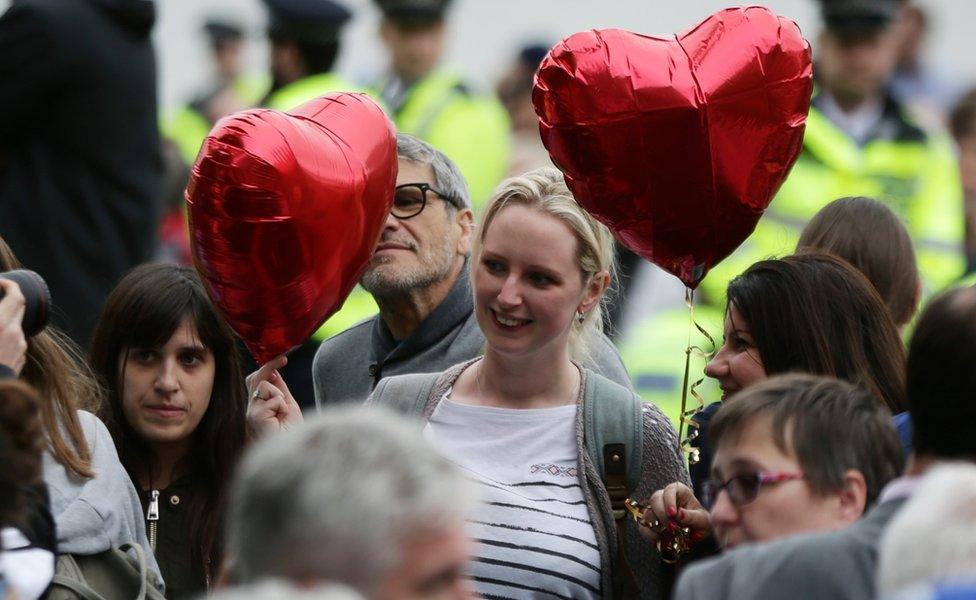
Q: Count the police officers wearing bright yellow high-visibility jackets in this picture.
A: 4